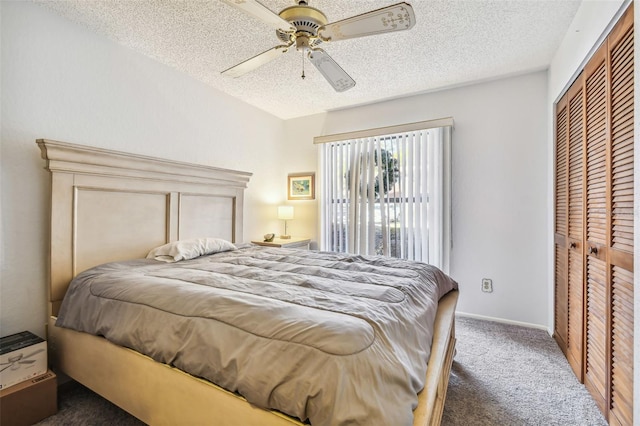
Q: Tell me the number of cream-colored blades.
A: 4